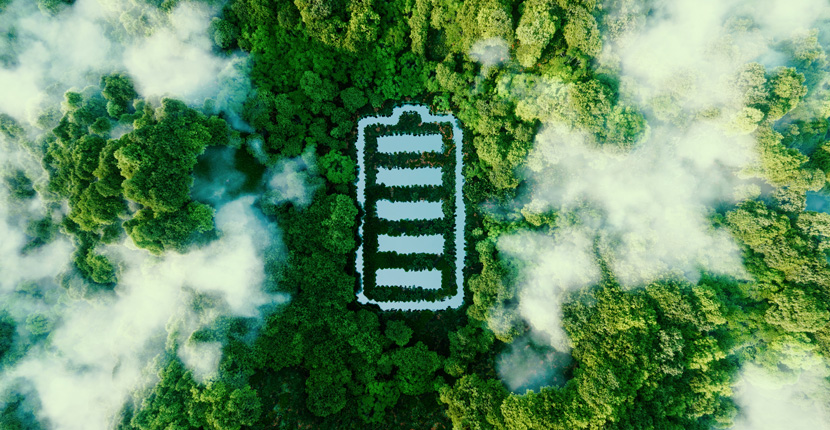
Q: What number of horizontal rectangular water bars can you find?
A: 5